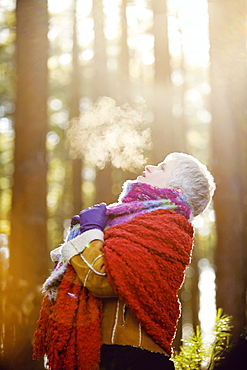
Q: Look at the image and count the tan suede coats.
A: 1